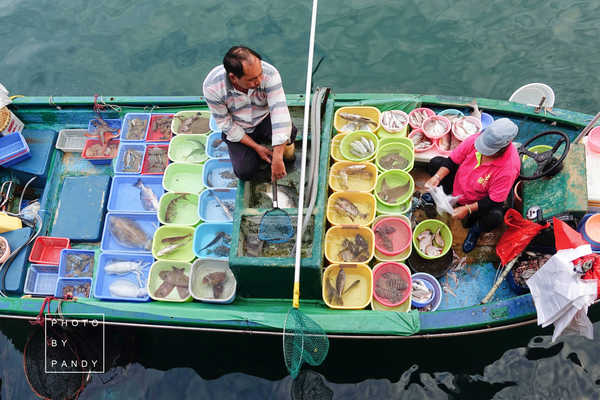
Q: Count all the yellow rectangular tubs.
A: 6